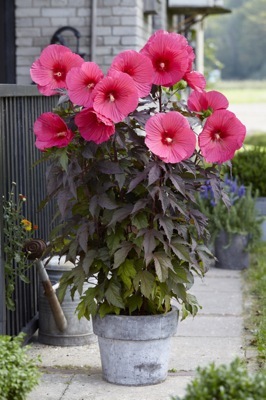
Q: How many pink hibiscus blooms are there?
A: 11